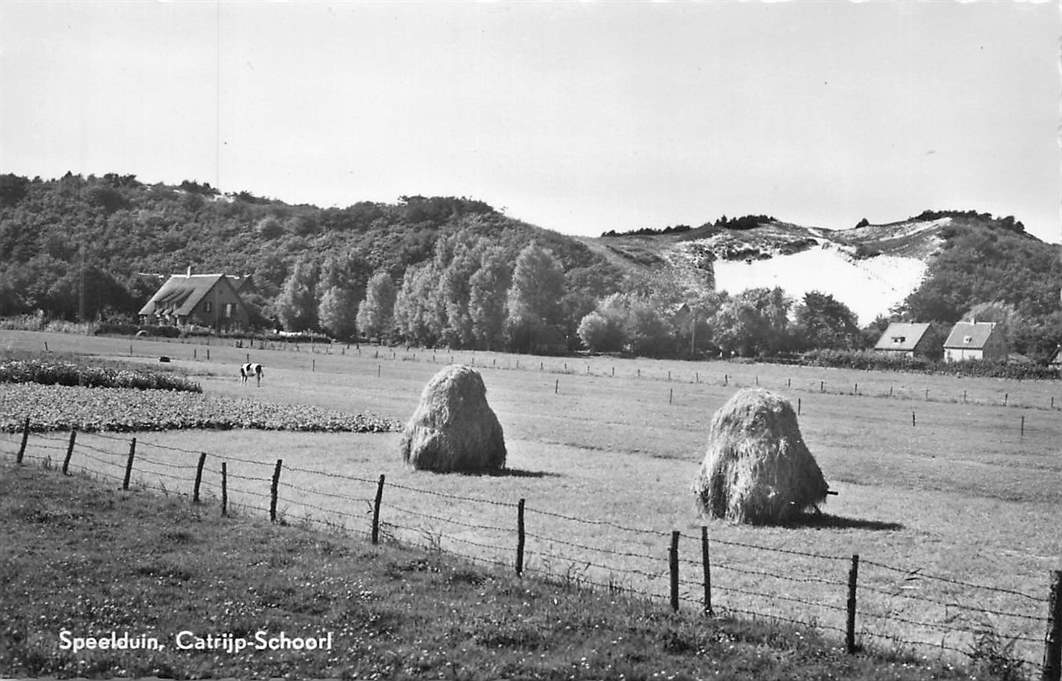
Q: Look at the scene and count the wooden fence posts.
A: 12